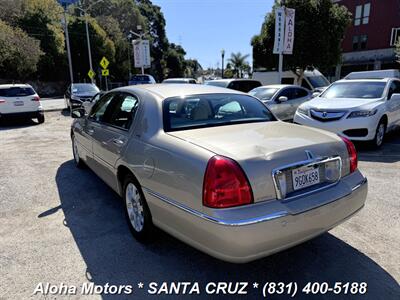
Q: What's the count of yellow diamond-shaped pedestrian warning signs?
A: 2